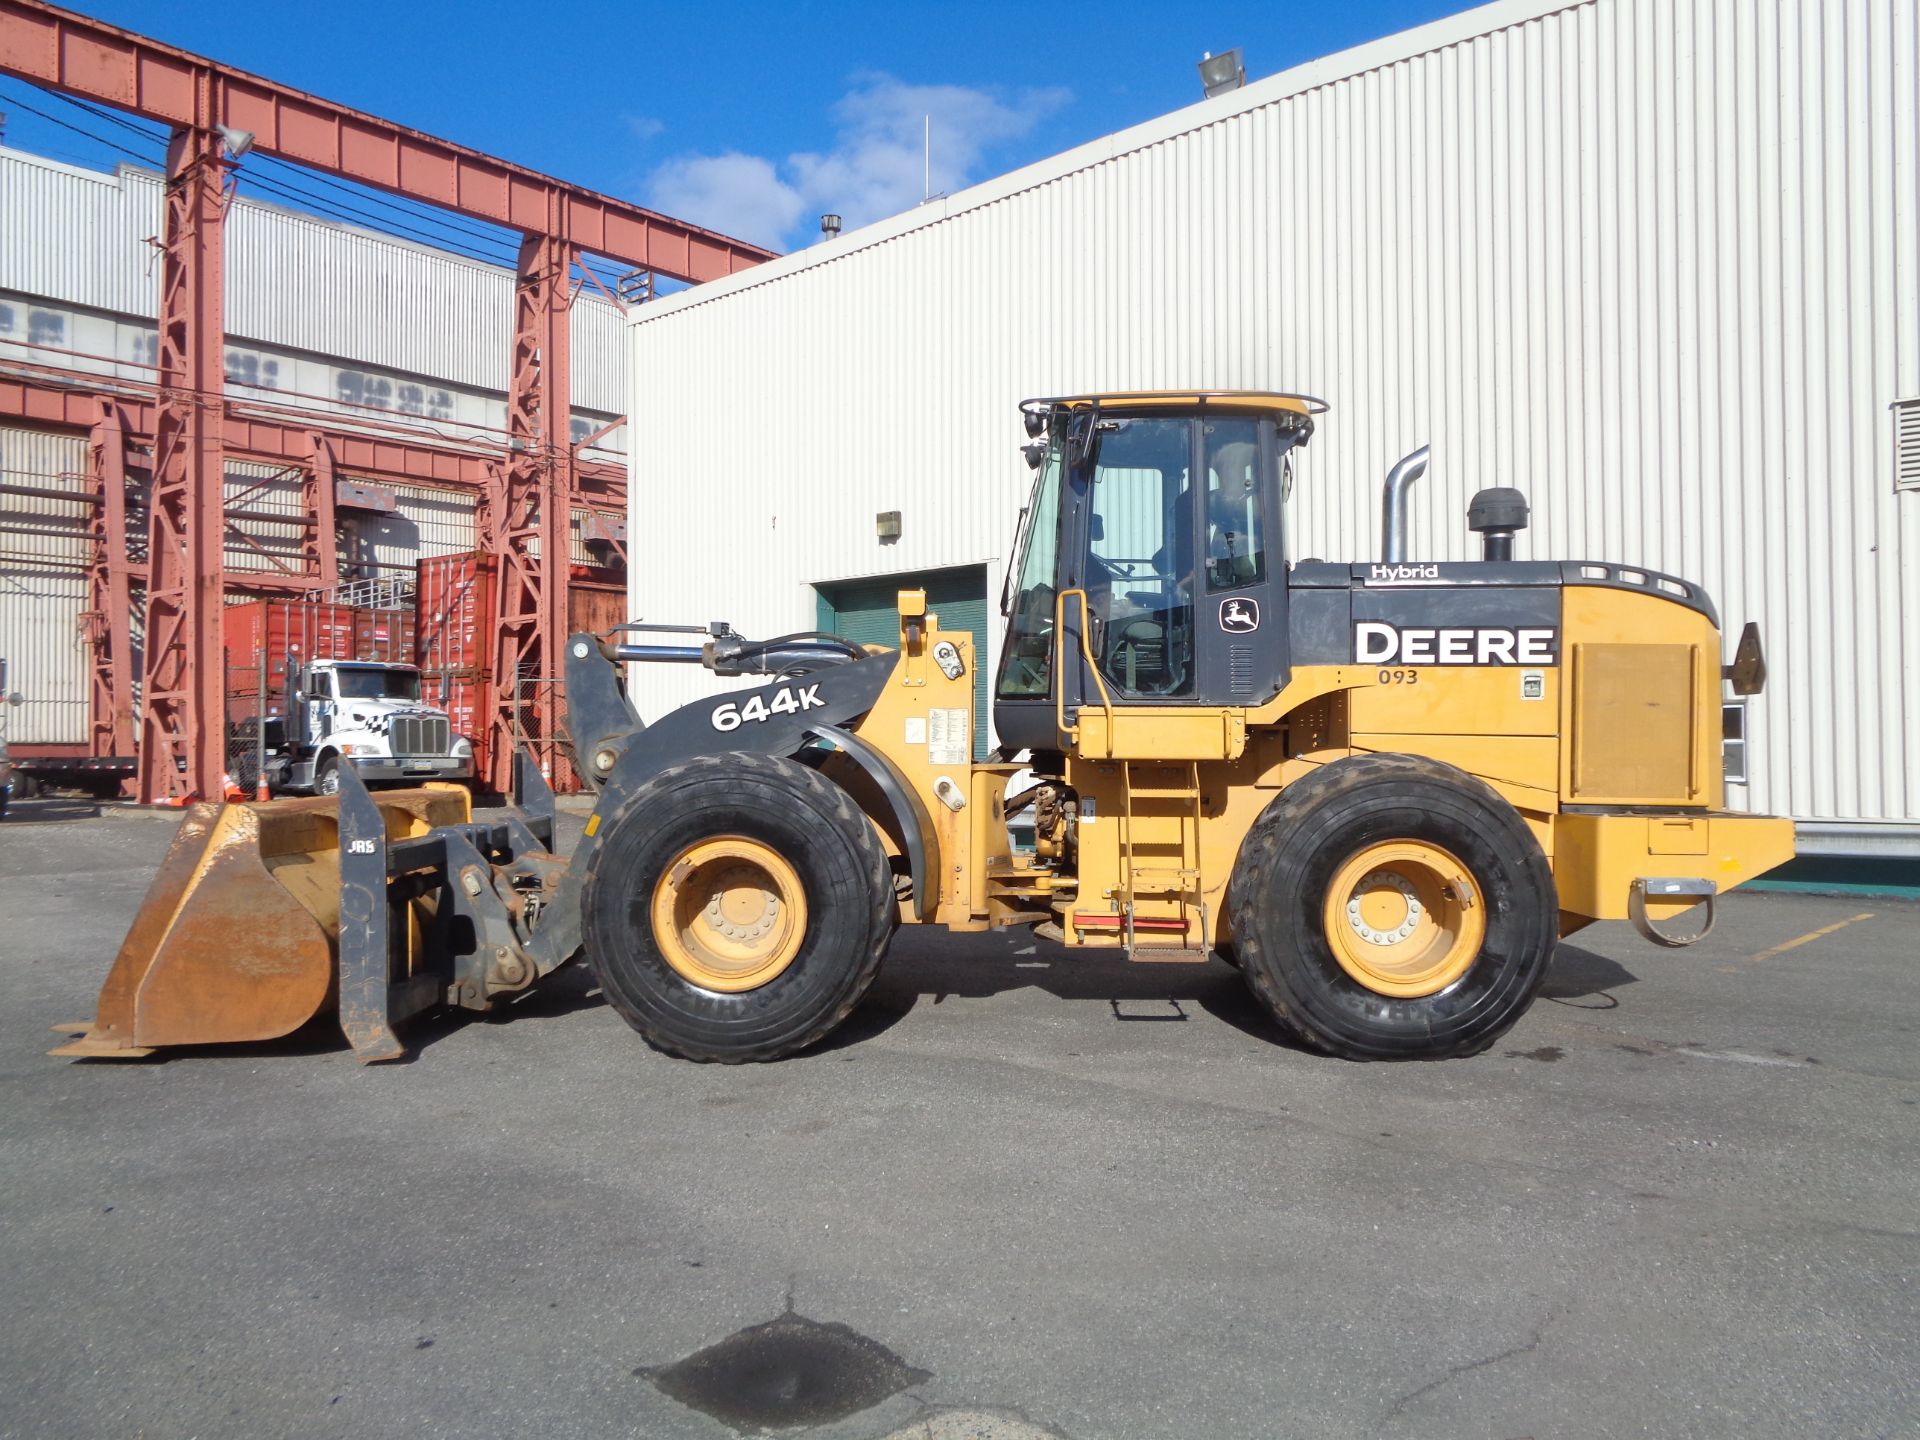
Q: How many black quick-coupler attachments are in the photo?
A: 1